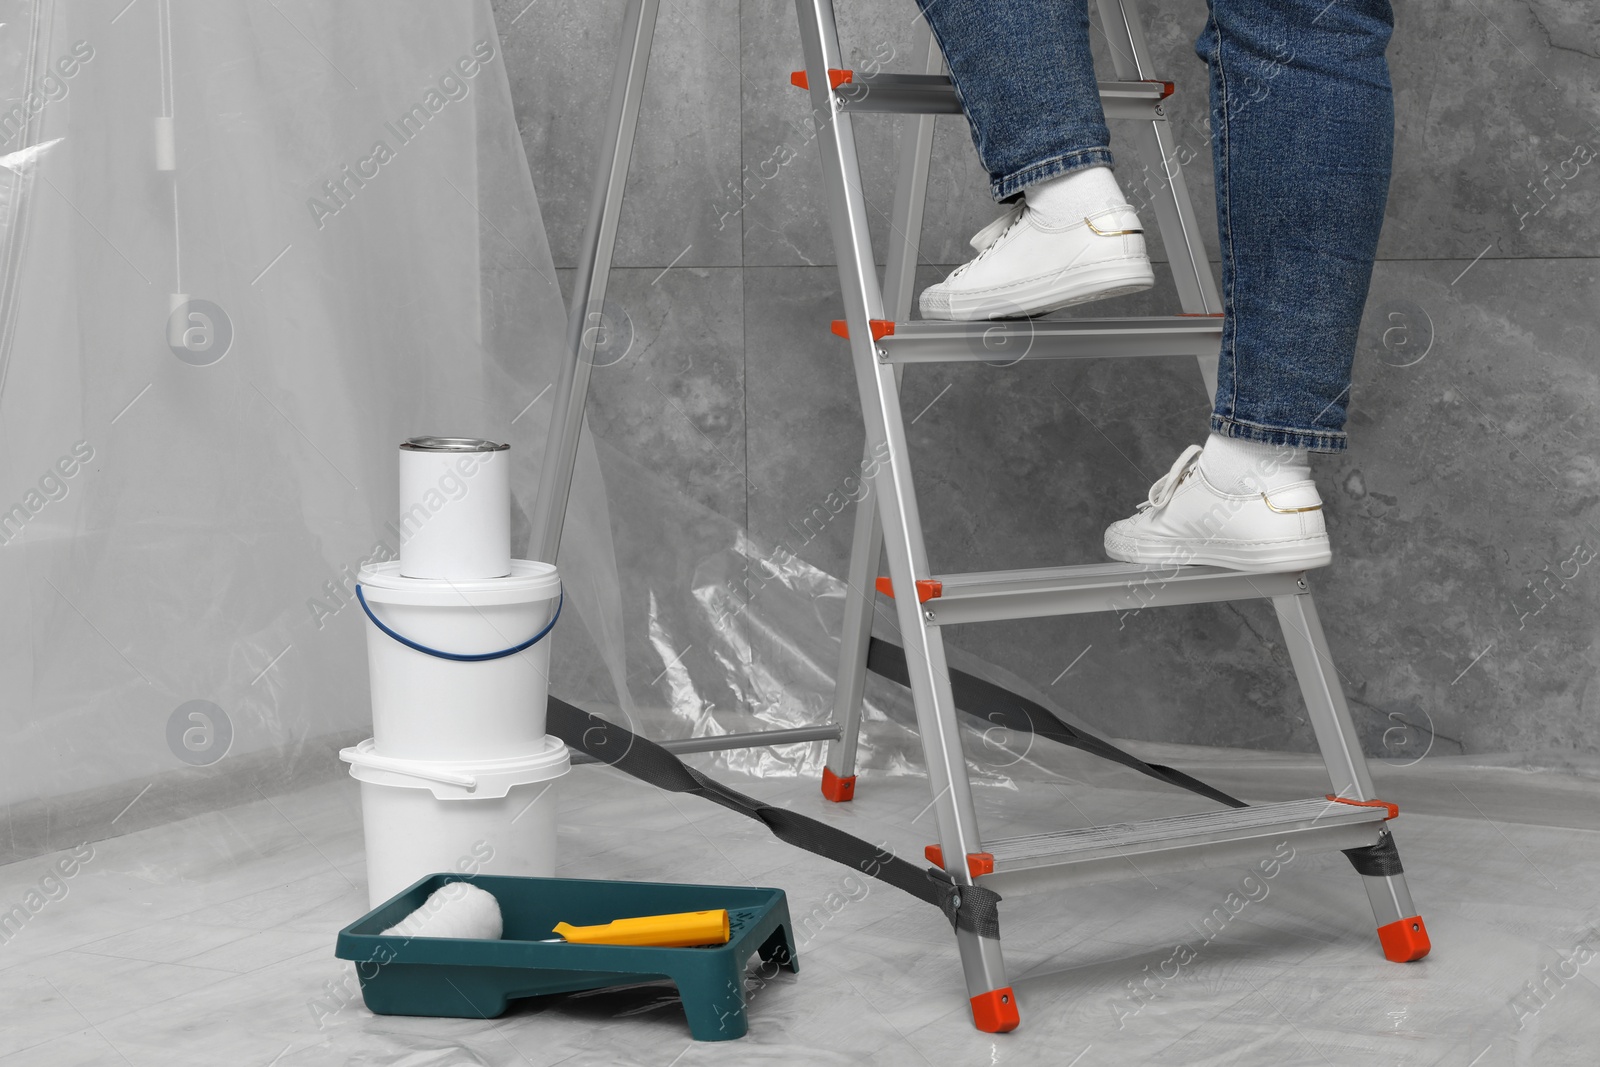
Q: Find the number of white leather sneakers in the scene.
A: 2